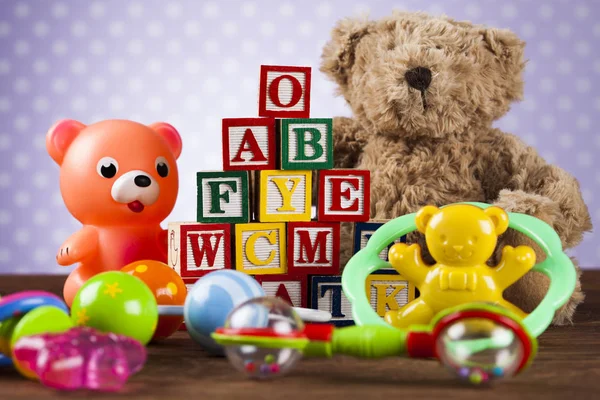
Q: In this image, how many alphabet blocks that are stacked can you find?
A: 14